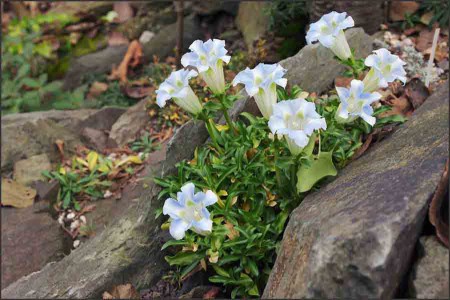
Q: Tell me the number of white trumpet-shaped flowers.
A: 8